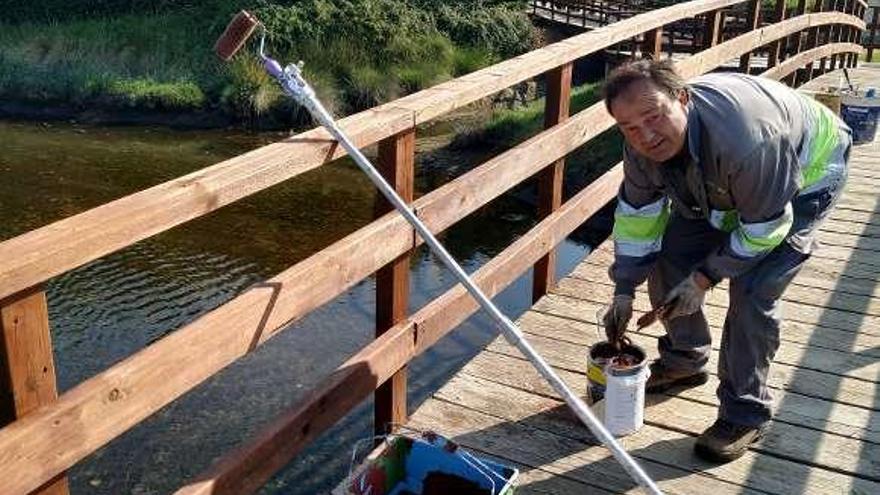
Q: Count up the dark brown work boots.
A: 2